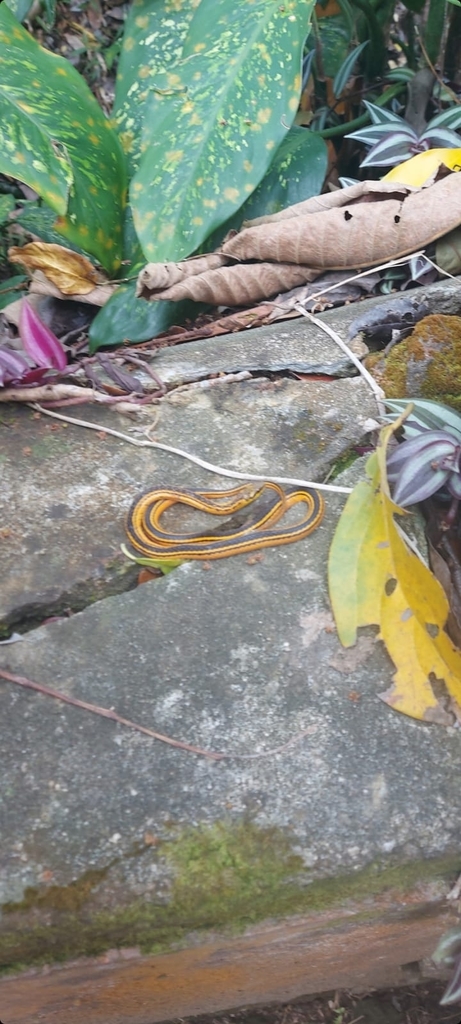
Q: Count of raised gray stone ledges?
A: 1